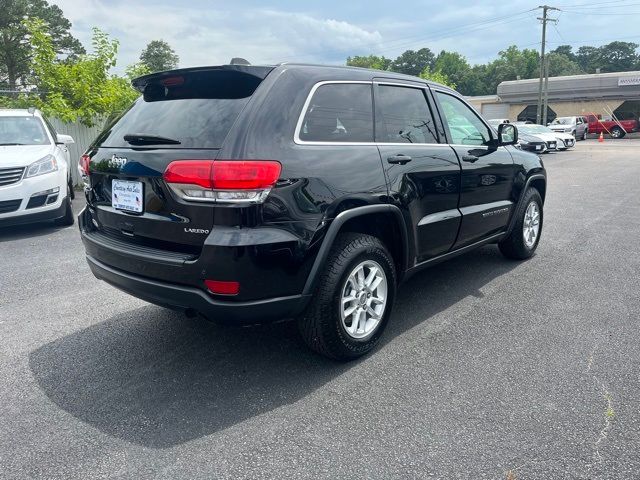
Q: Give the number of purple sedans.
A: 0